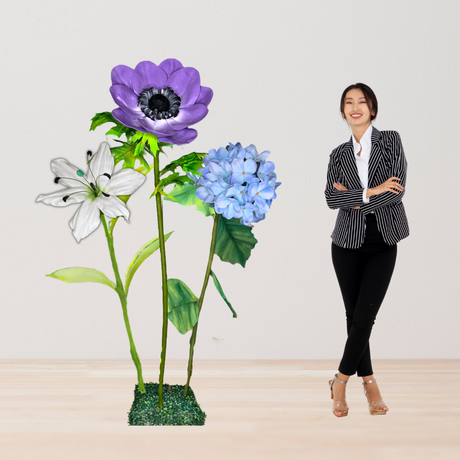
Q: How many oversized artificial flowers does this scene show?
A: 3